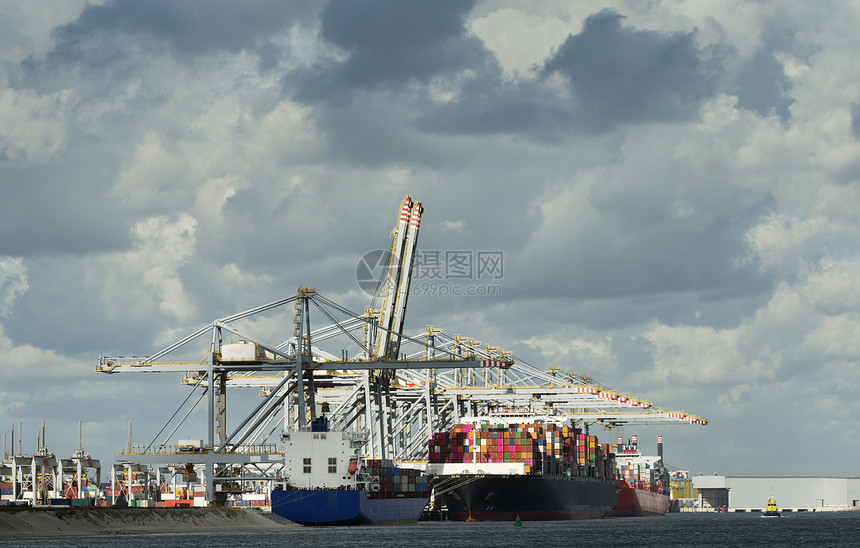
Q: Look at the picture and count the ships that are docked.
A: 3